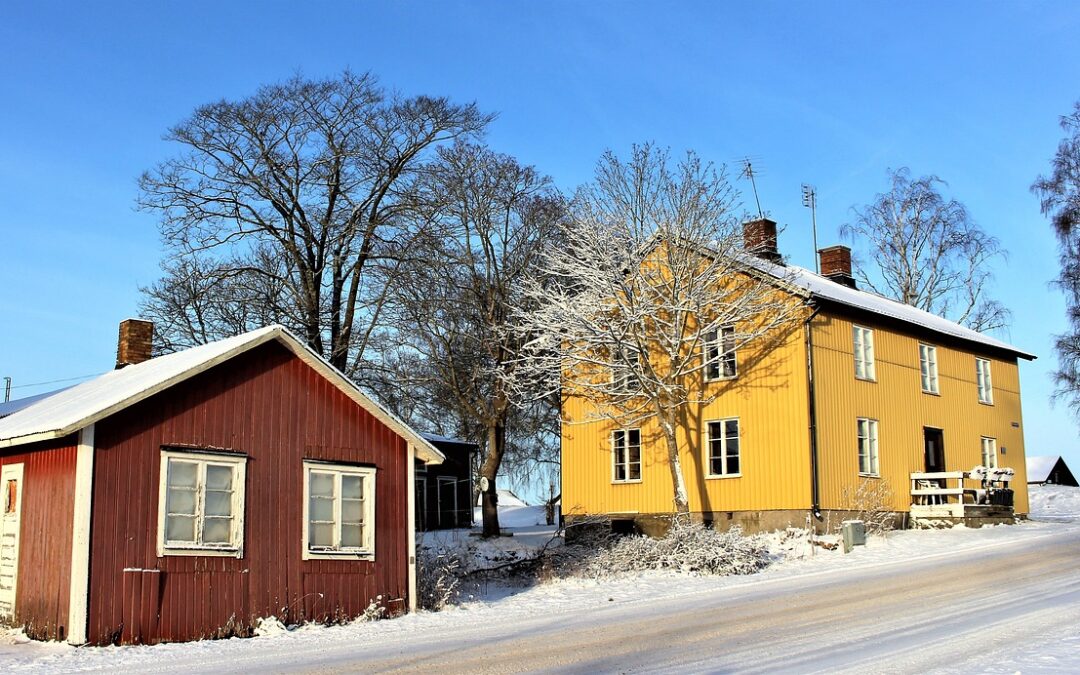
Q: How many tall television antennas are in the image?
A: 2